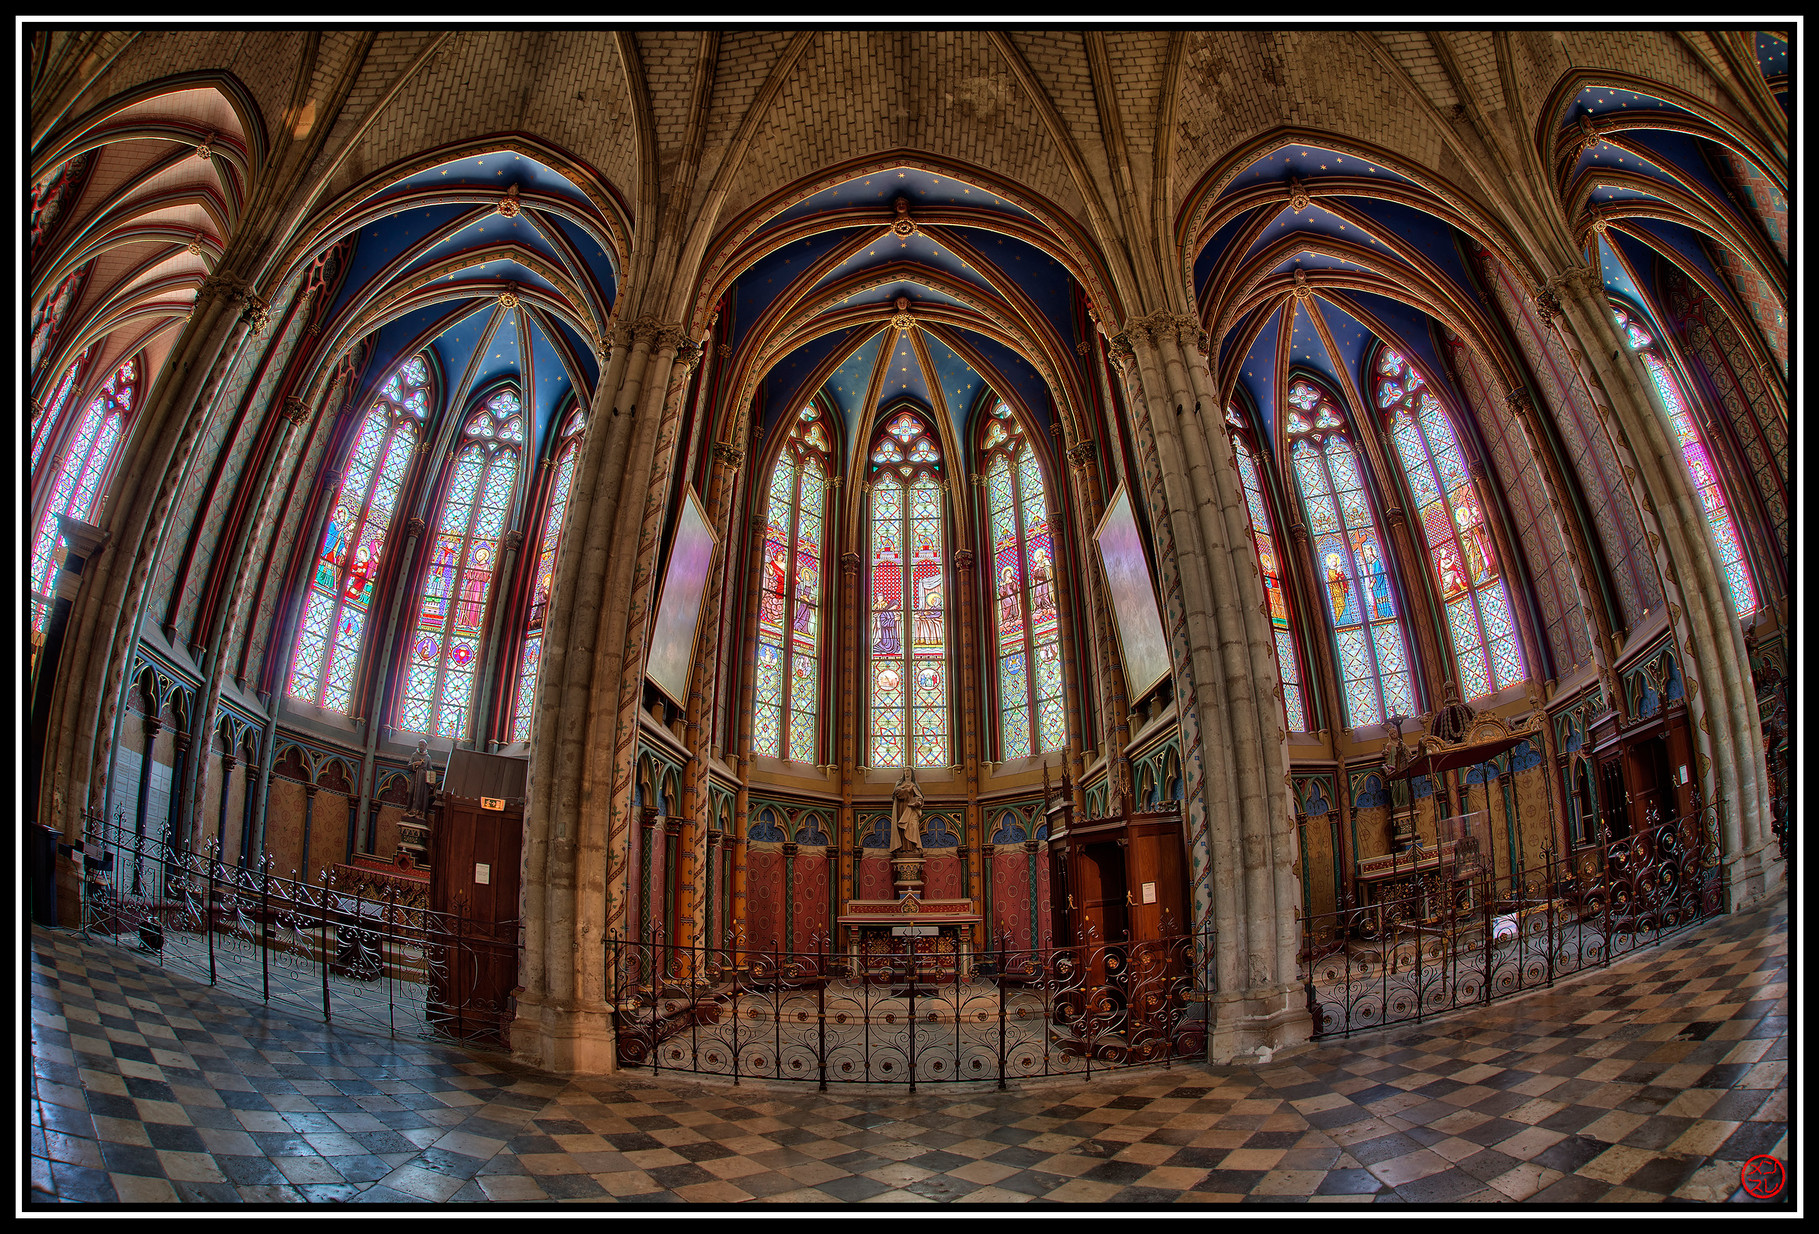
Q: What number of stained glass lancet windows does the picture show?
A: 12